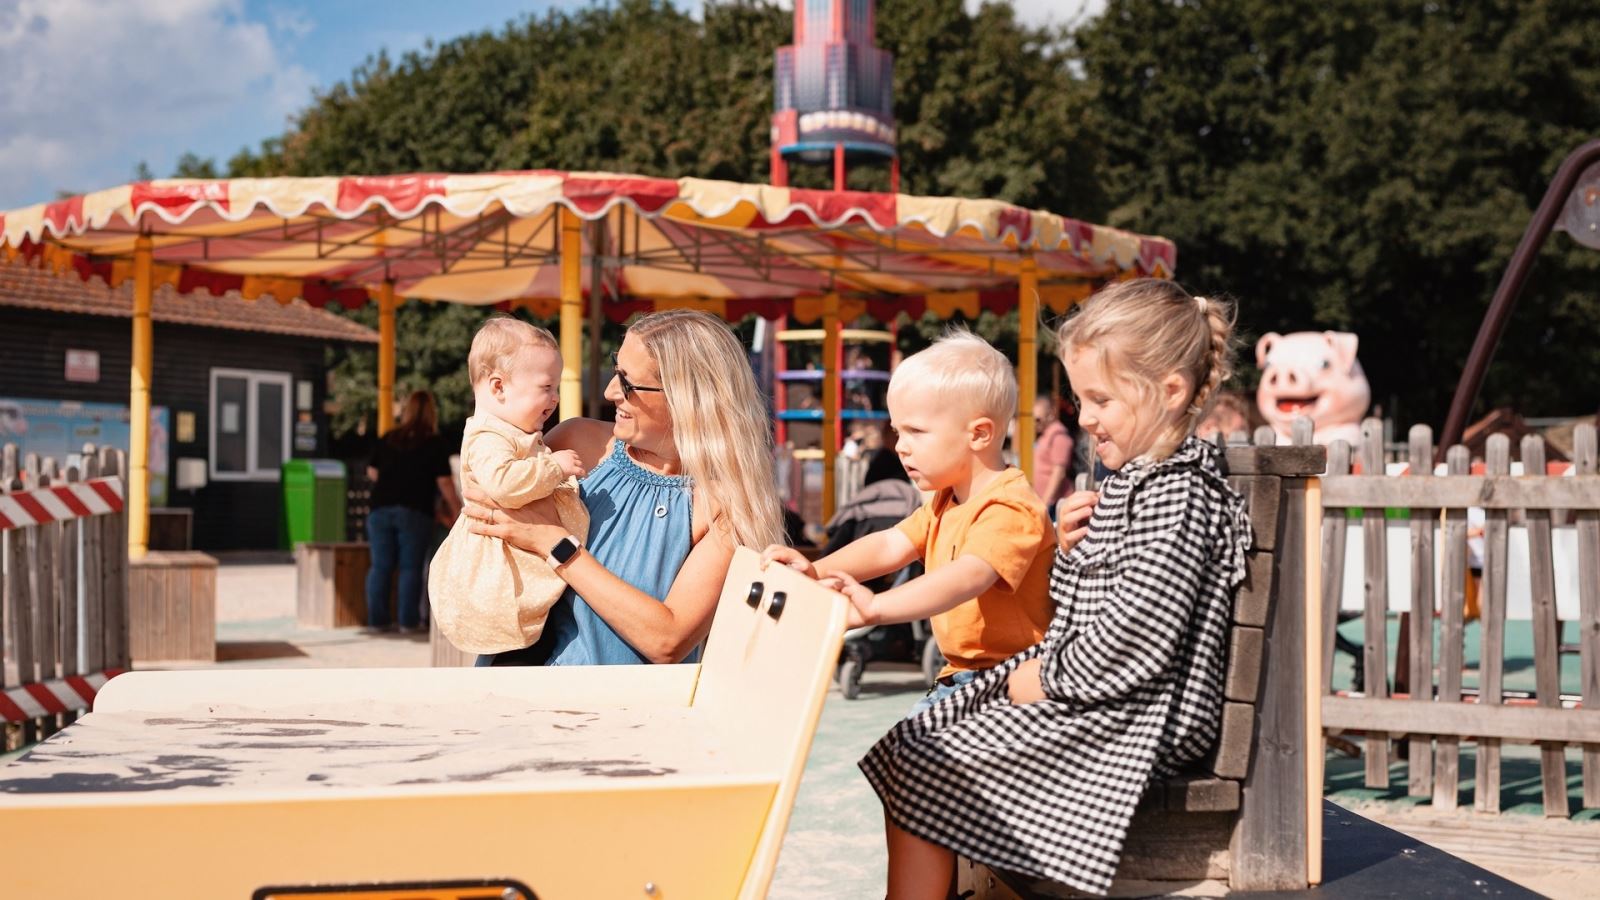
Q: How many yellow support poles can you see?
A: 5